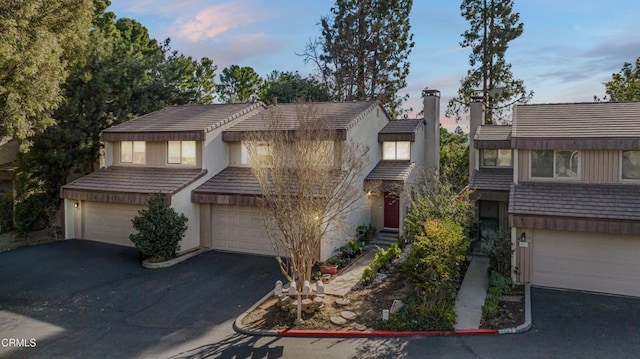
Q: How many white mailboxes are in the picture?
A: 4